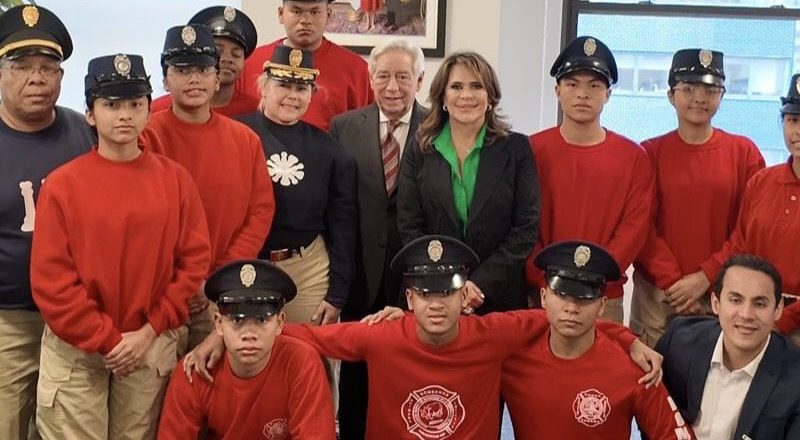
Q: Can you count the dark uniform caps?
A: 12